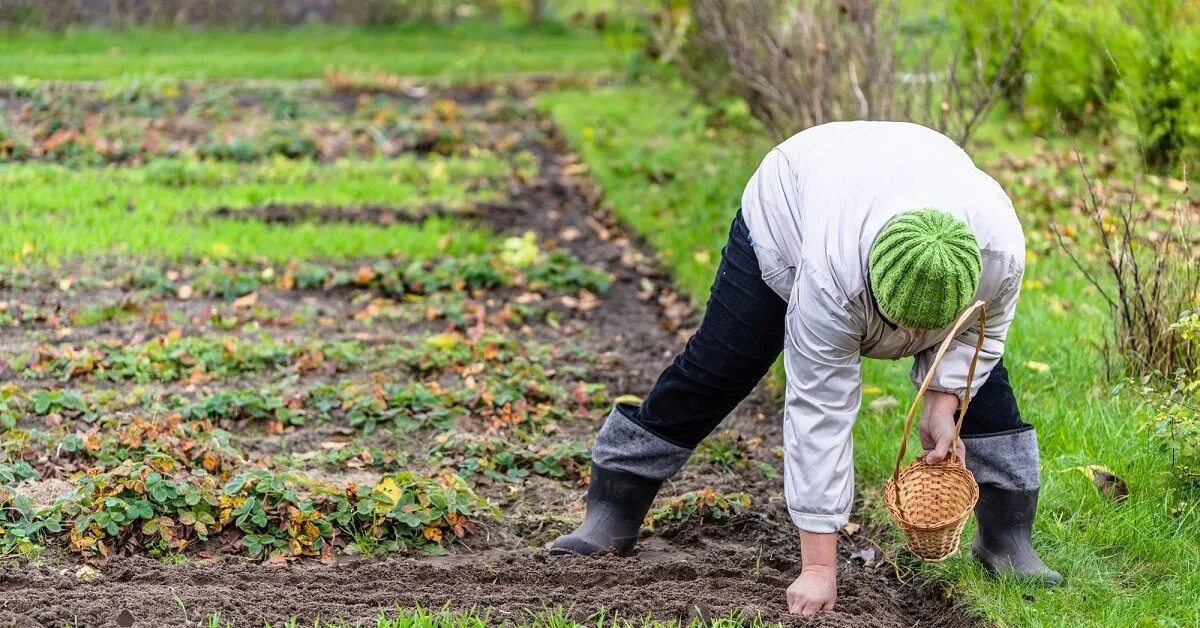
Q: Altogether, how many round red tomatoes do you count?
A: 0